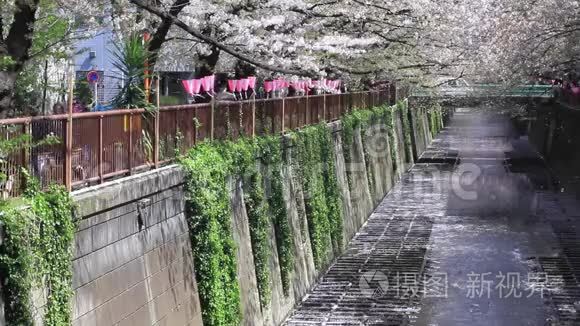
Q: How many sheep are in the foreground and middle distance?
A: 0